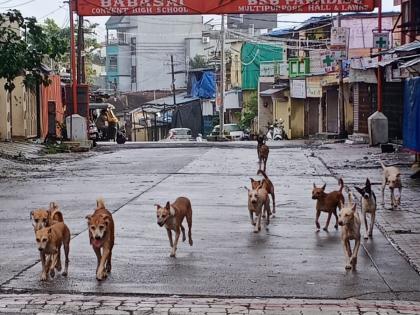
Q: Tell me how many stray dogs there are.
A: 11